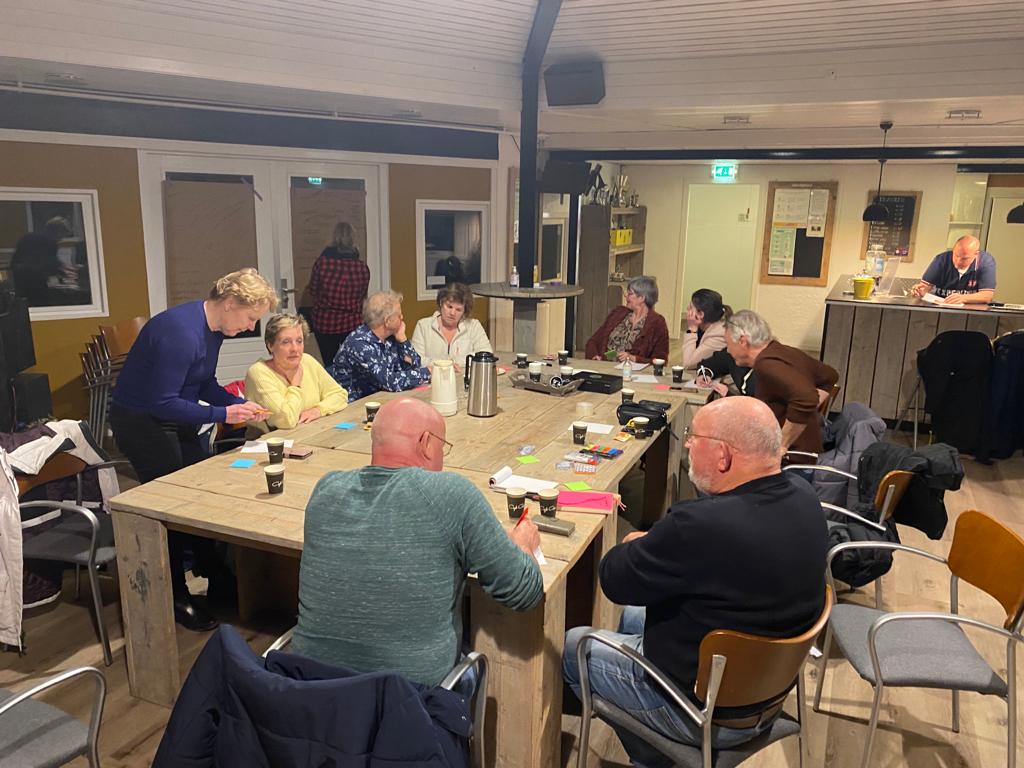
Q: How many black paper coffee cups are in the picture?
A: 14